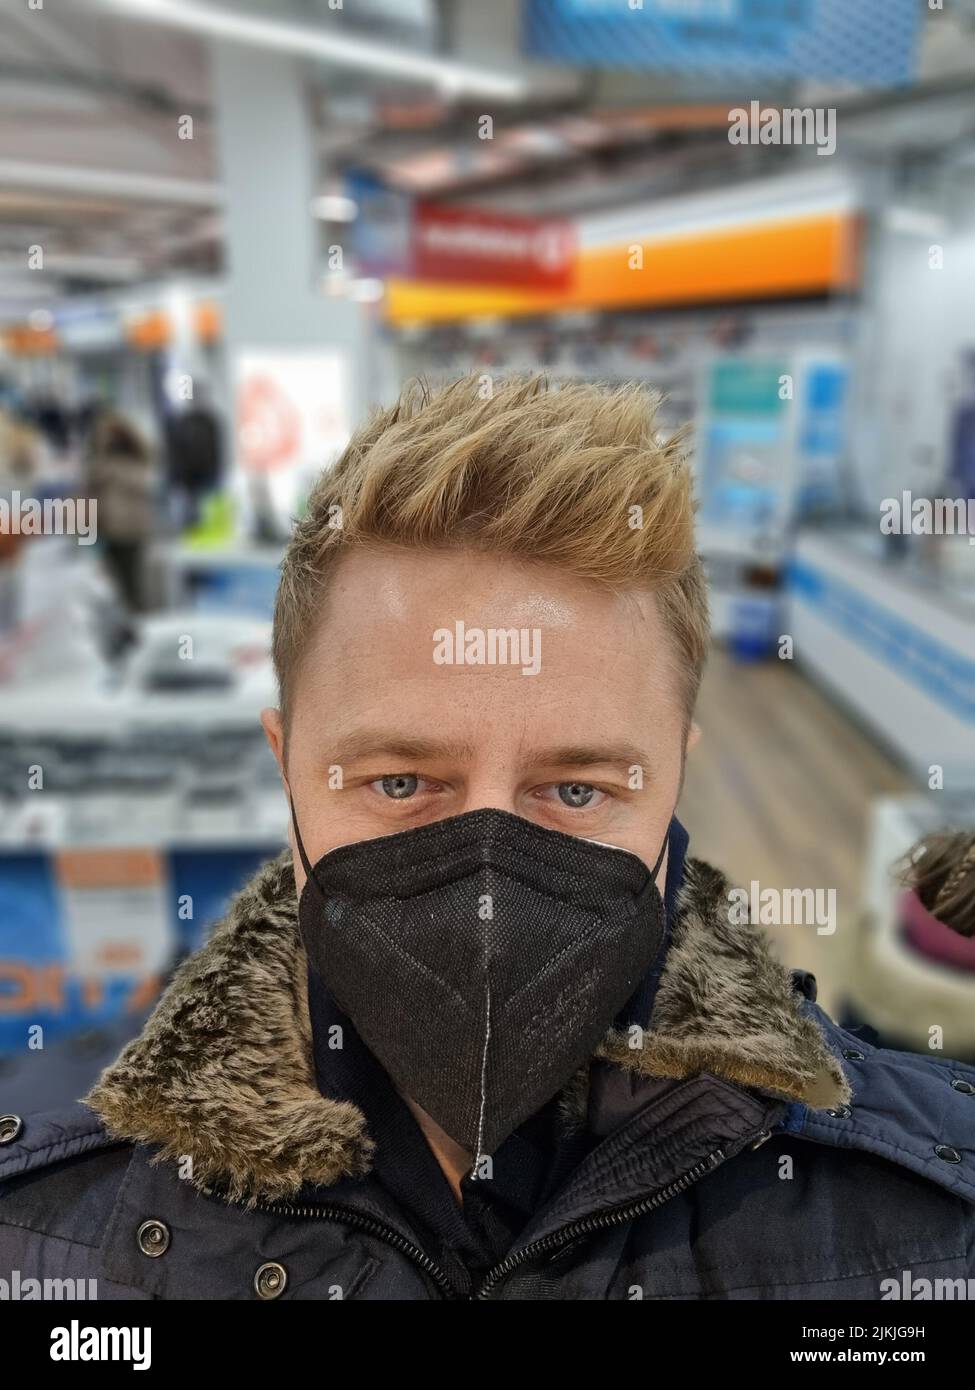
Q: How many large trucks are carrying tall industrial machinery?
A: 0